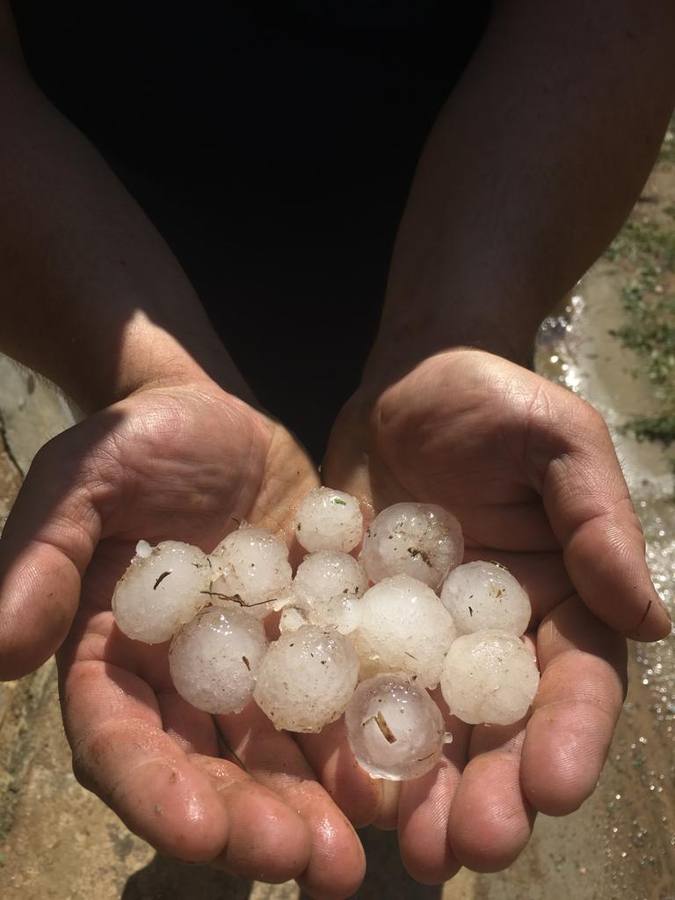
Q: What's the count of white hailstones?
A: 11